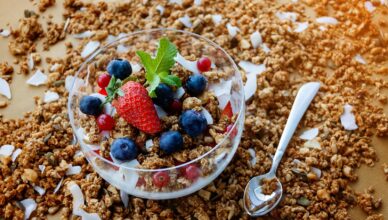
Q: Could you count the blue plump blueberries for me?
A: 7